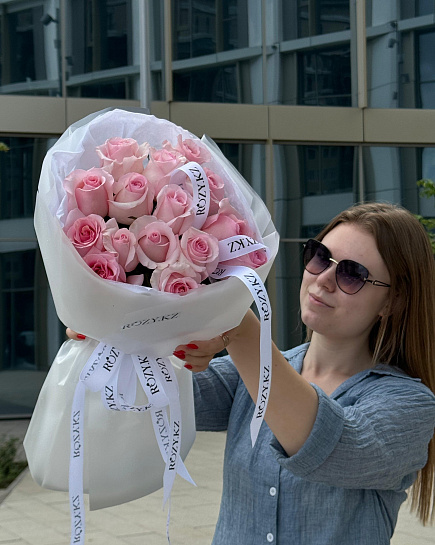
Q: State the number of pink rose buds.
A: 15